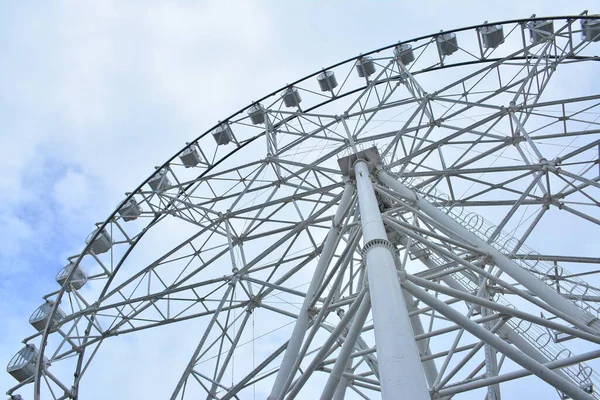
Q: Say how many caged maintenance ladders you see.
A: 2